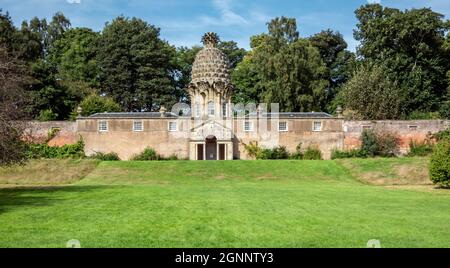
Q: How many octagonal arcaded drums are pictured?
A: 1